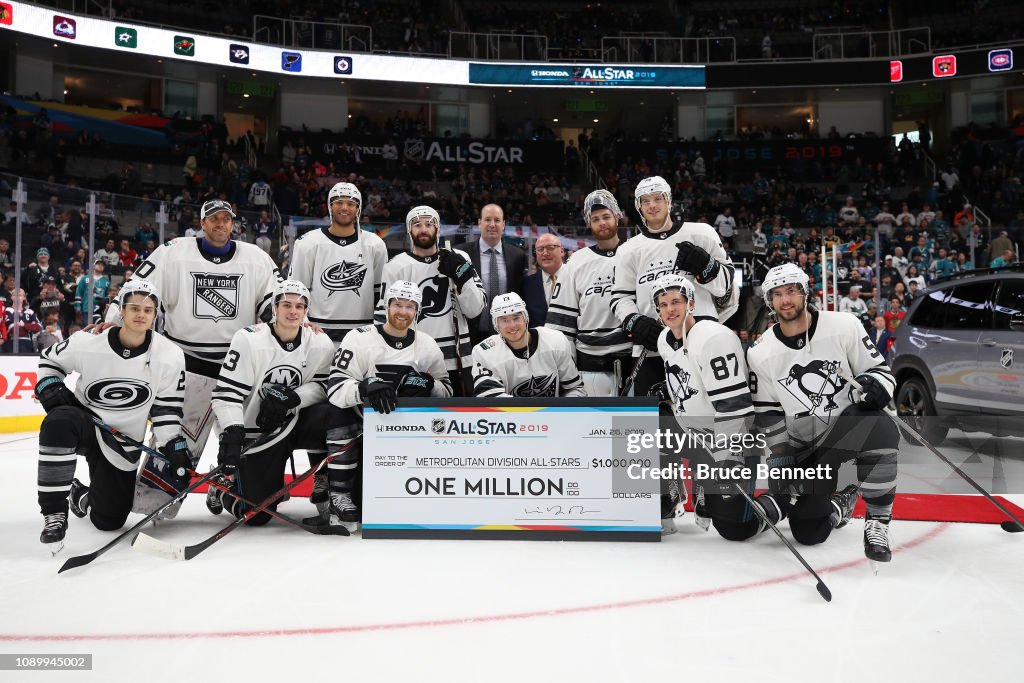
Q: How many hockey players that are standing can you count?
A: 5